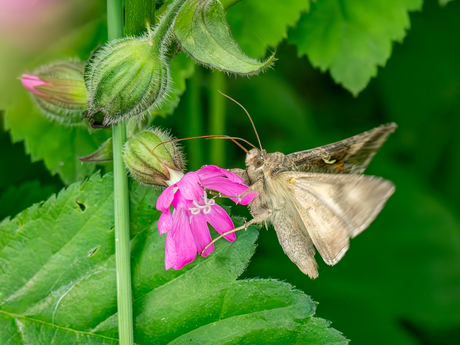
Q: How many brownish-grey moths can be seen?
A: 1